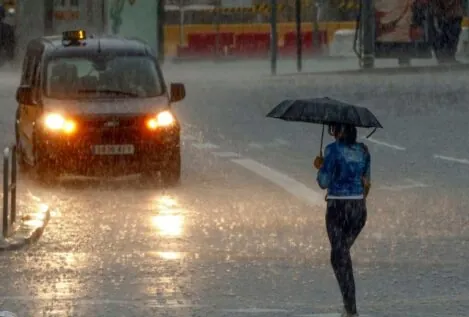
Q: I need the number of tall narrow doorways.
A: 0